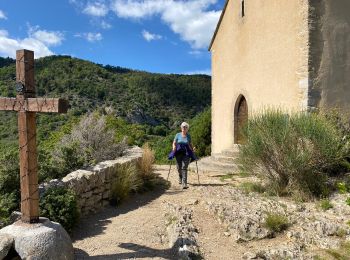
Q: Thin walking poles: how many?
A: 2